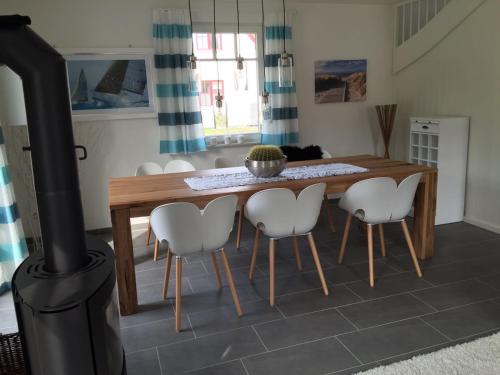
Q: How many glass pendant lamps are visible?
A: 5